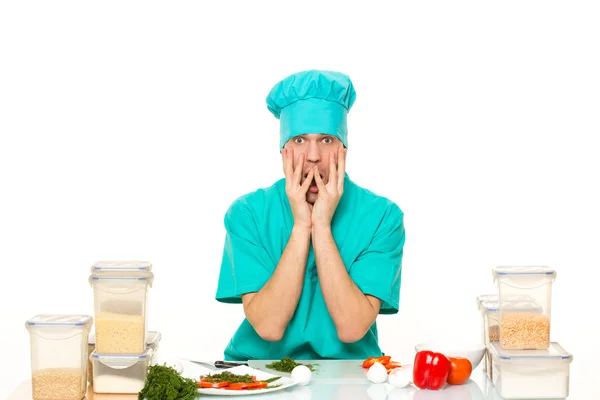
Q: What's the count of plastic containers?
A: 9